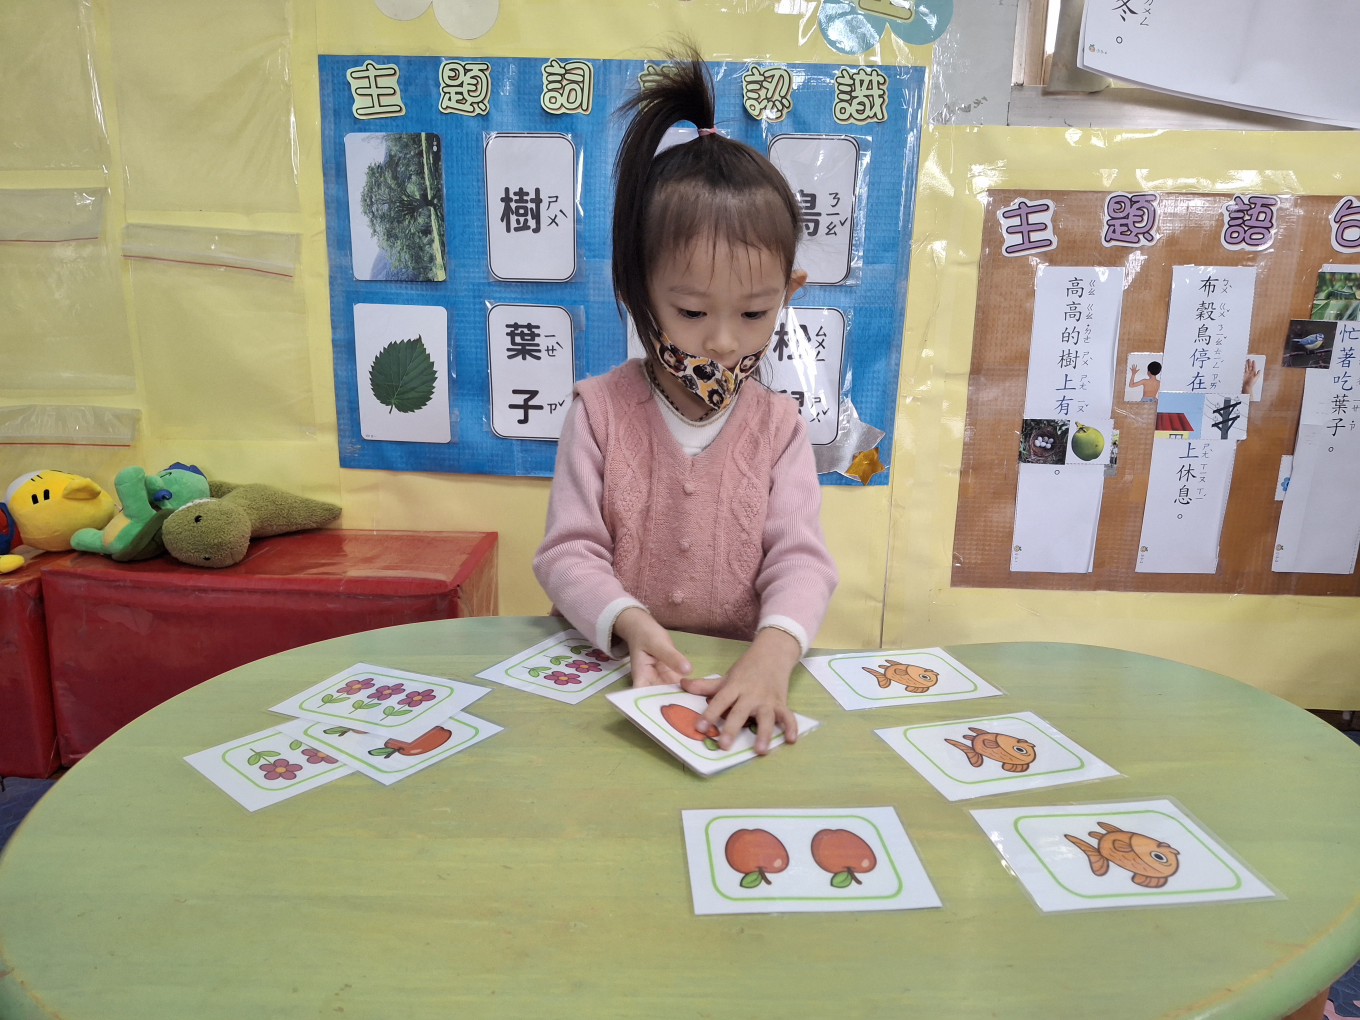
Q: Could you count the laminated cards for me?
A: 9